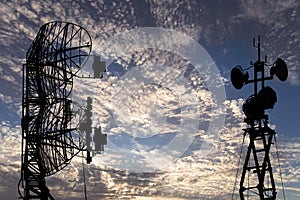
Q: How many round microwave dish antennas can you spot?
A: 4